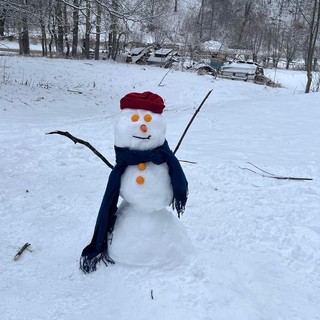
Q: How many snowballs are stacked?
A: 3